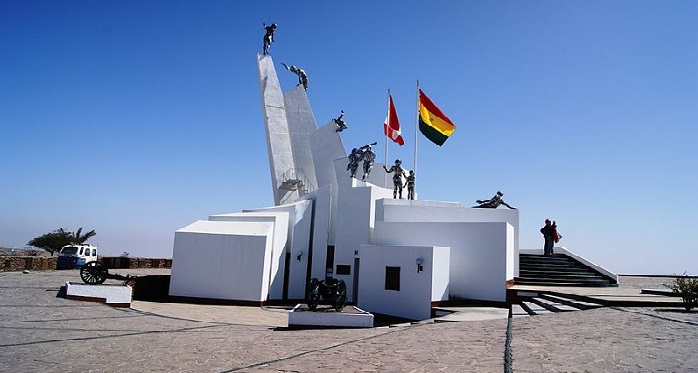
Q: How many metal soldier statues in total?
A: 8